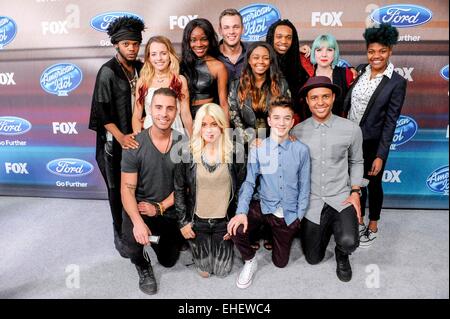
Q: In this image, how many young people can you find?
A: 12